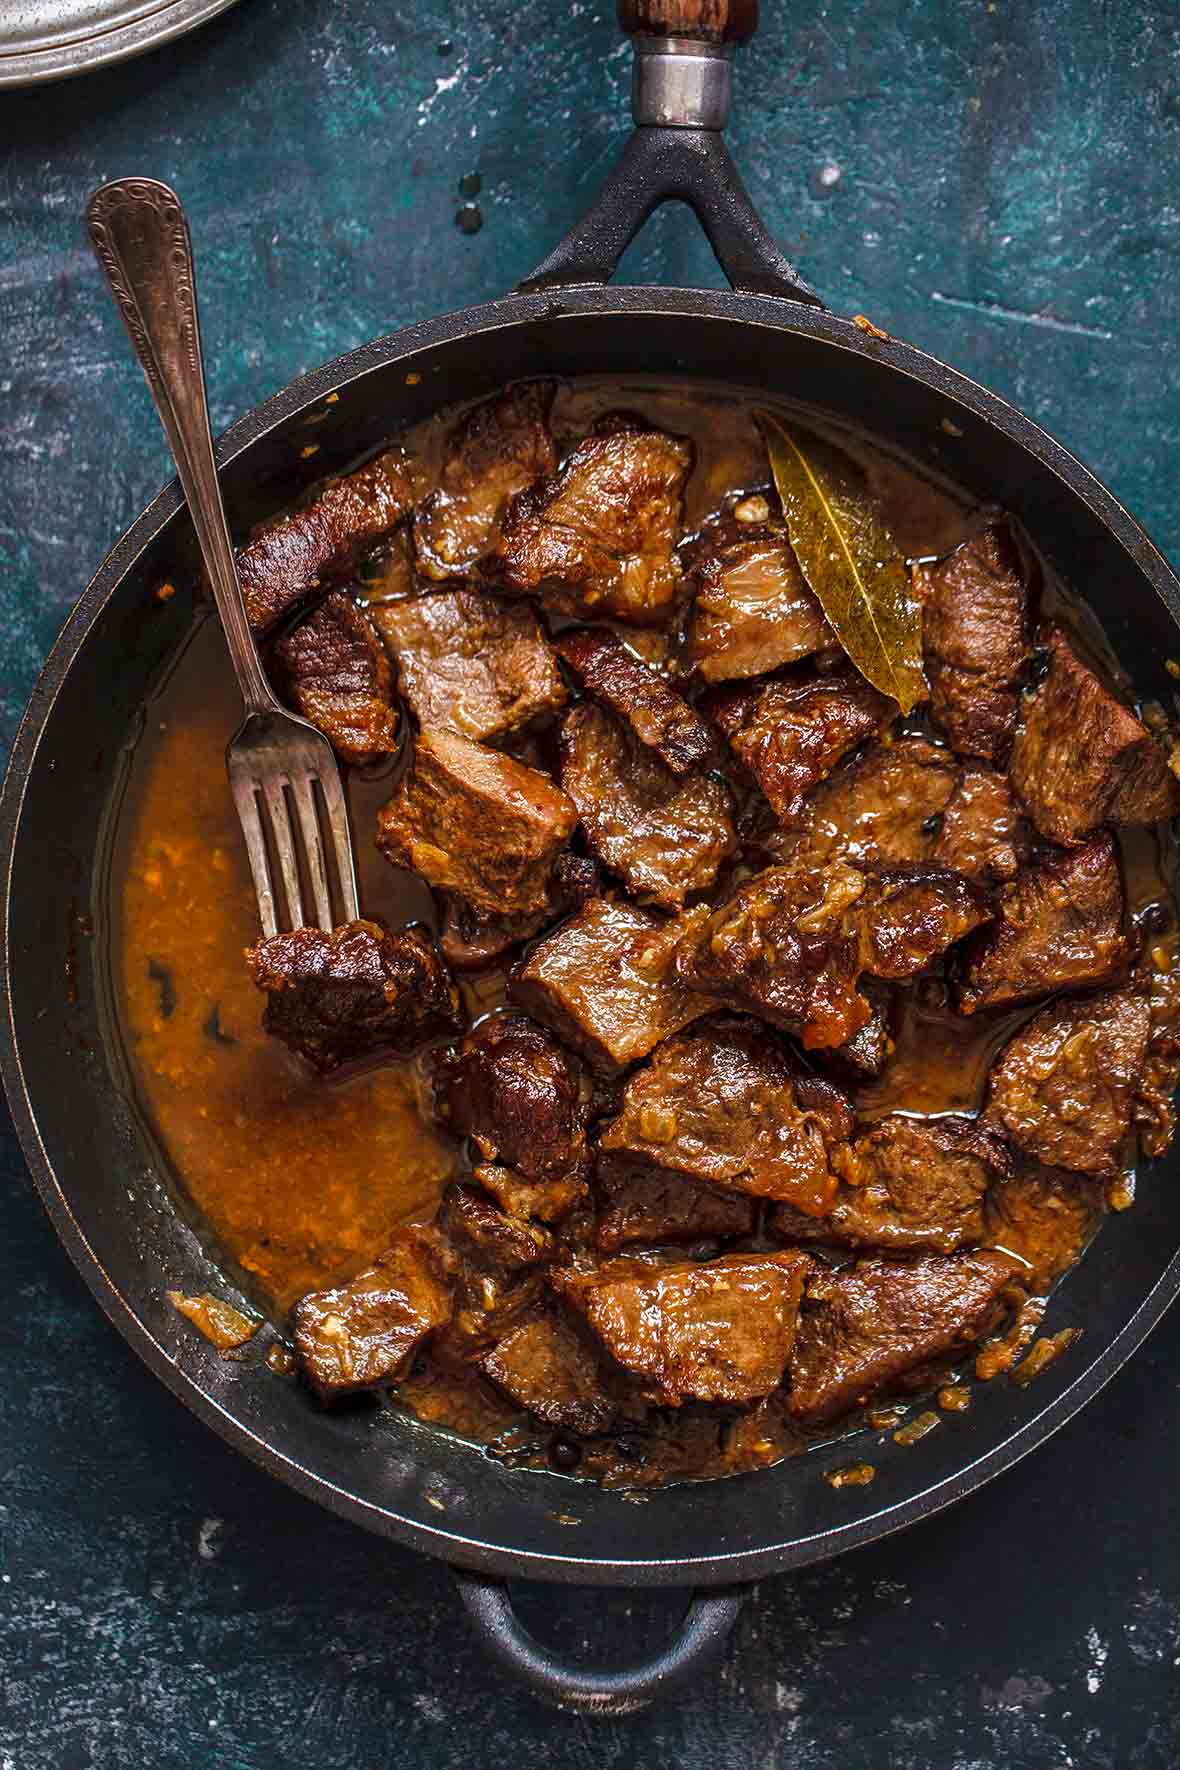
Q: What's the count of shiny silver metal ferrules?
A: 1